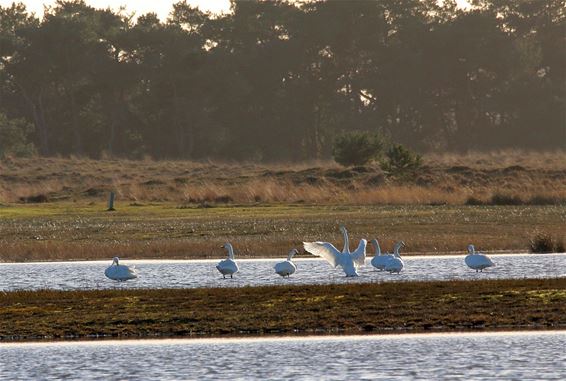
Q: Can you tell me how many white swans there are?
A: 7